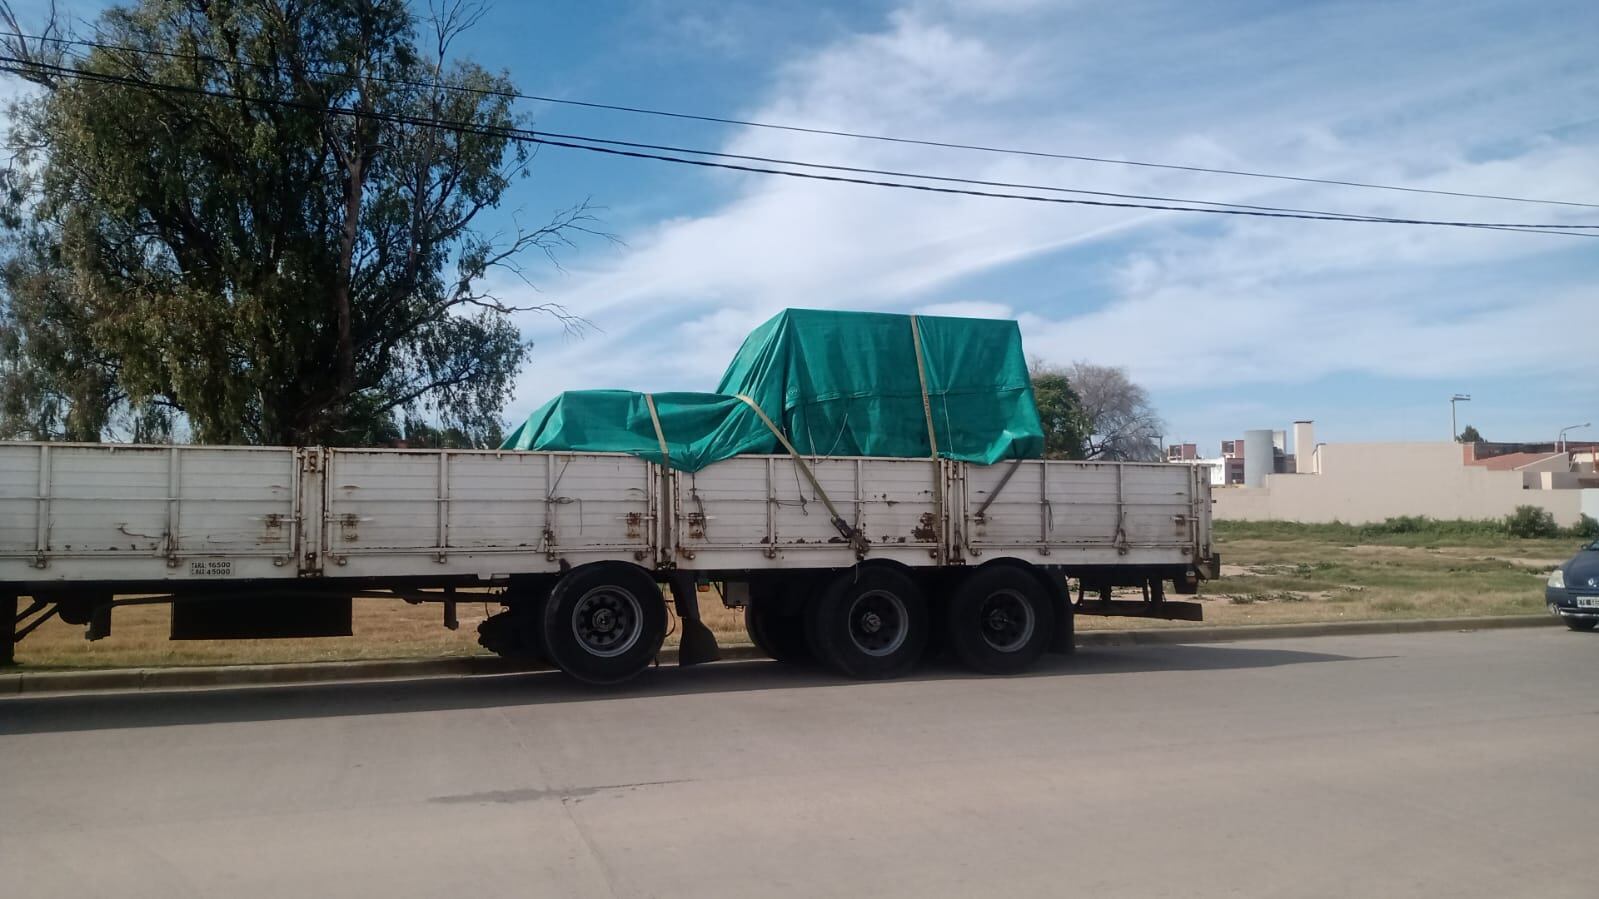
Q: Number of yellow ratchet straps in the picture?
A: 3